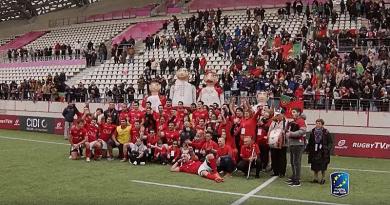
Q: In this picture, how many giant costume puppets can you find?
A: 4